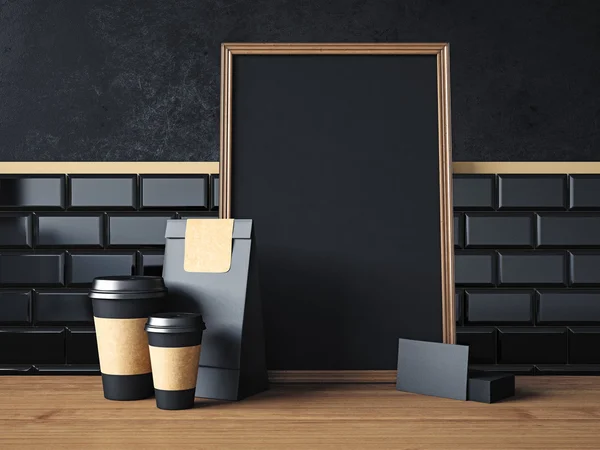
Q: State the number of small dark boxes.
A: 1